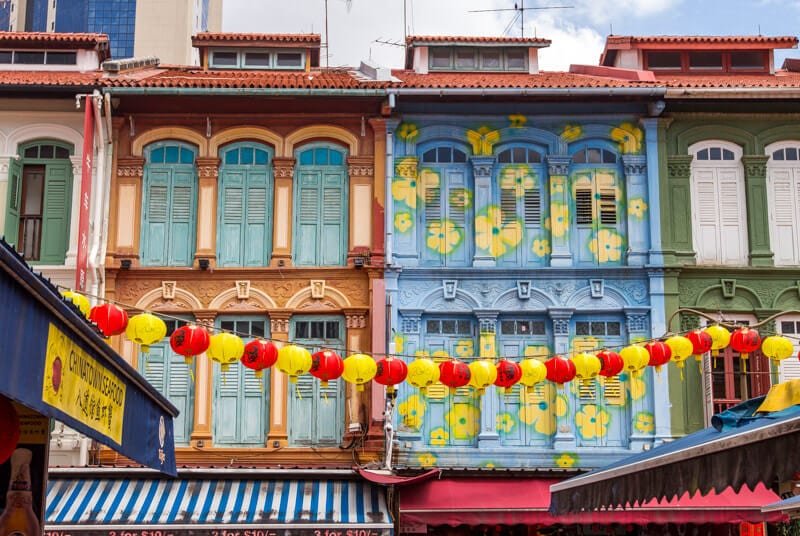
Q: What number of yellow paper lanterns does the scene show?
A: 13